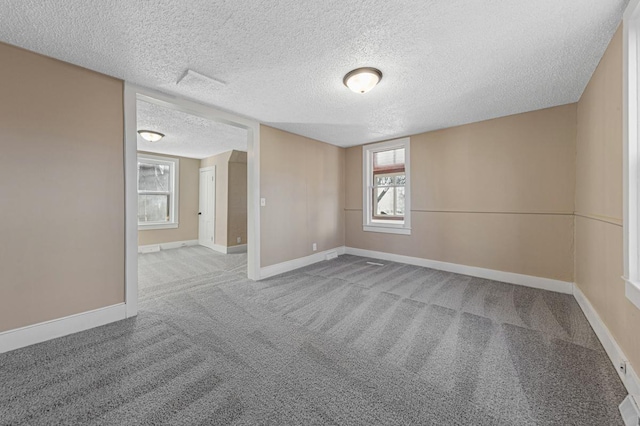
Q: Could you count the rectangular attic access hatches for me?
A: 1